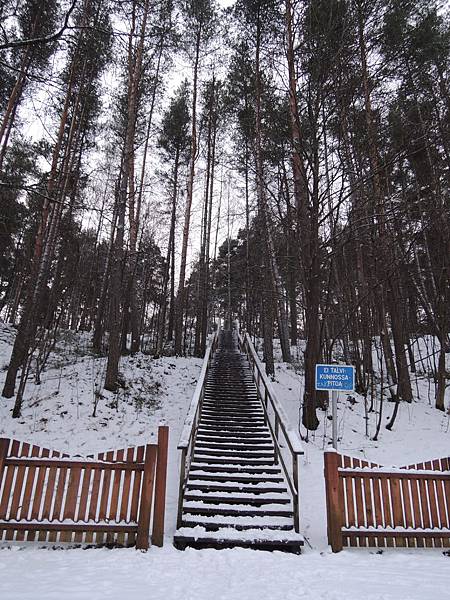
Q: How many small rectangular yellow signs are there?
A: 0